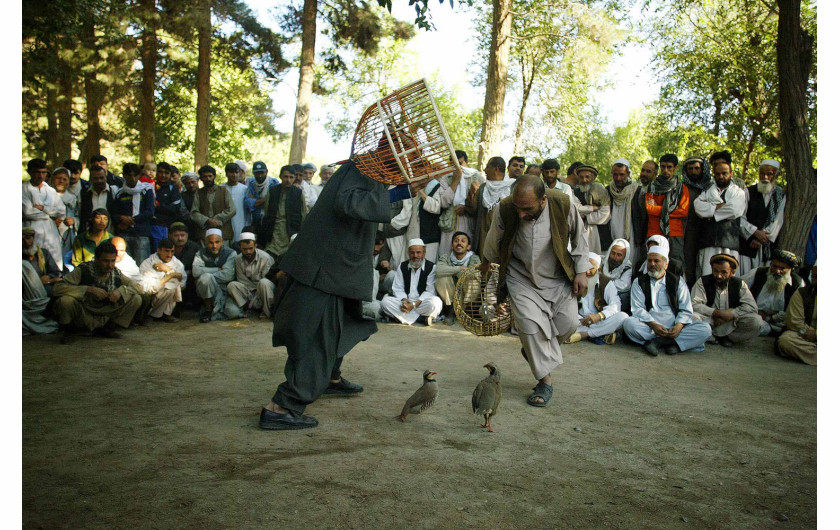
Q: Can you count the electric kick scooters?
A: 0